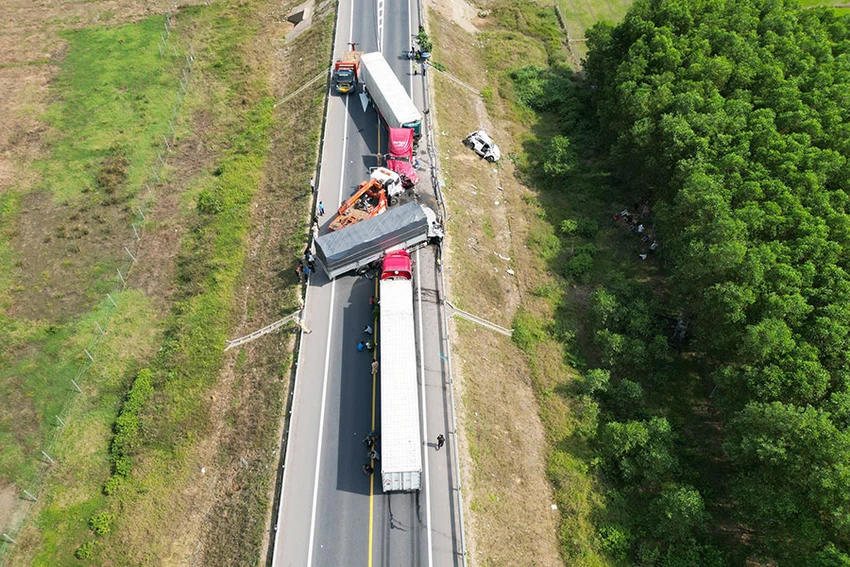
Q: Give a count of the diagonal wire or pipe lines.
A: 4